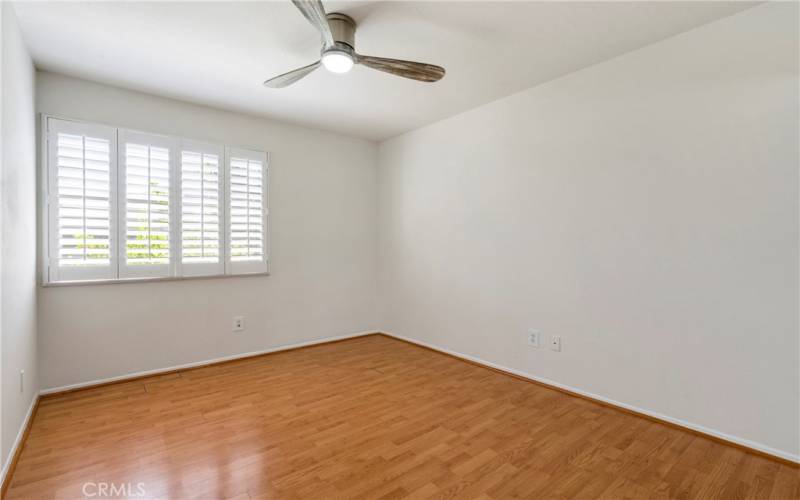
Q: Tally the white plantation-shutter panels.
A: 4